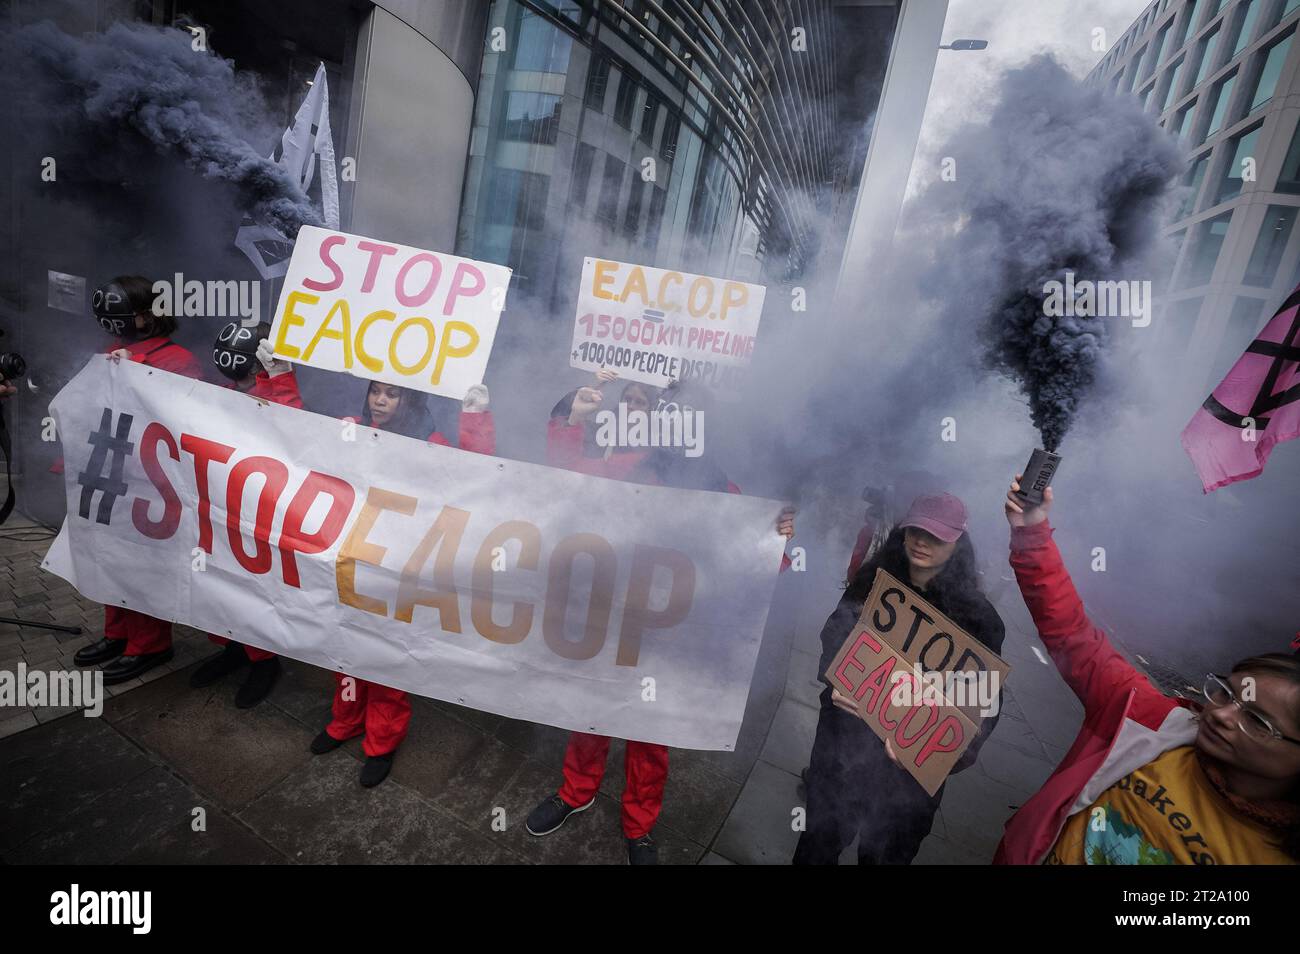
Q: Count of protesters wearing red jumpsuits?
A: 5